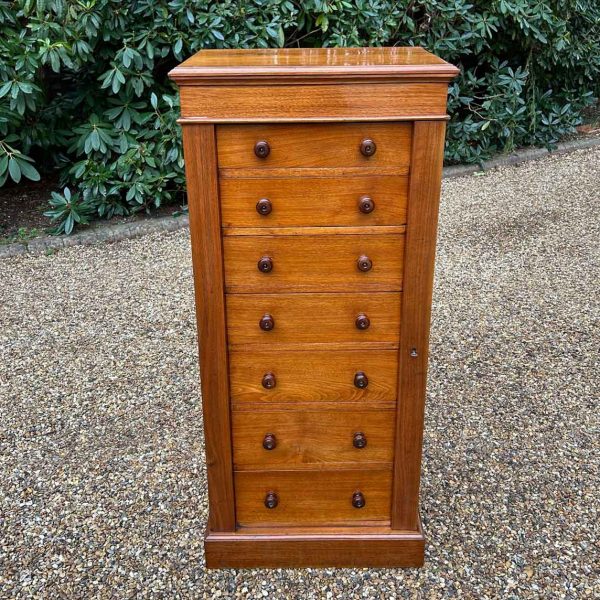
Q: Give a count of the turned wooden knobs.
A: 14